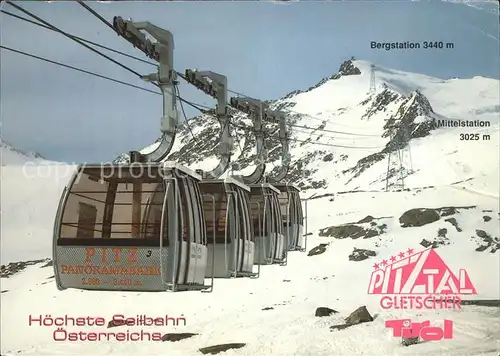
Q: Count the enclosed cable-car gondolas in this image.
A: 4